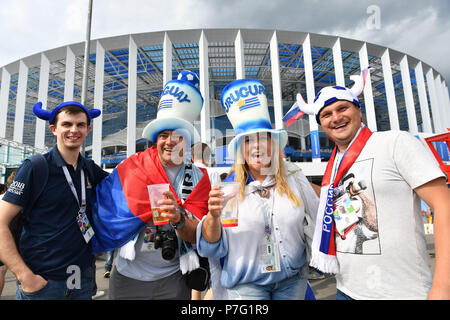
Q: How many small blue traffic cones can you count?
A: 0